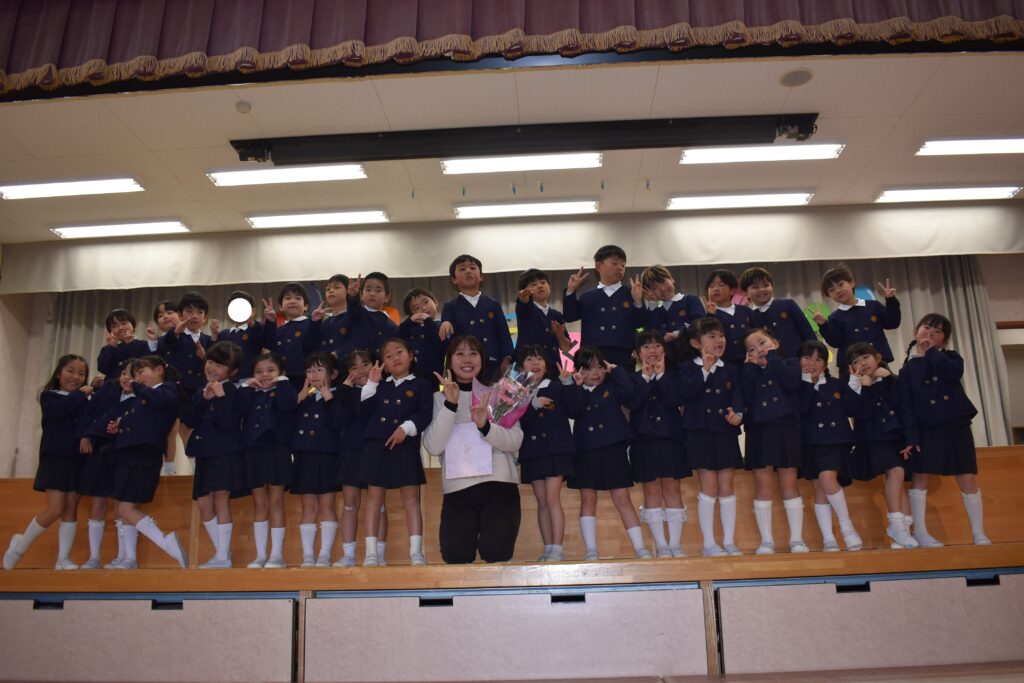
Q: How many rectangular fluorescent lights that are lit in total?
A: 10